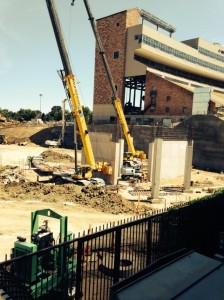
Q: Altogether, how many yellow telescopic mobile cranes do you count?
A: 2